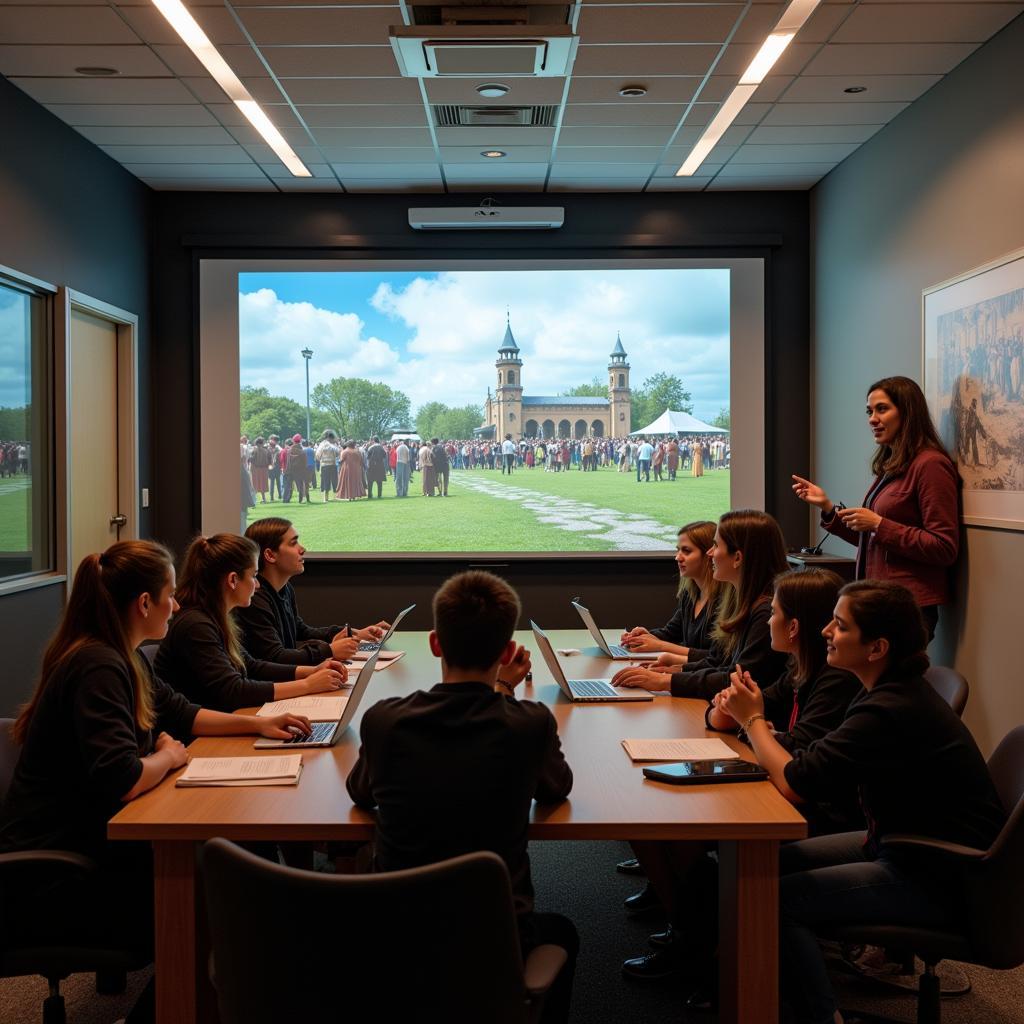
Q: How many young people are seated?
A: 8